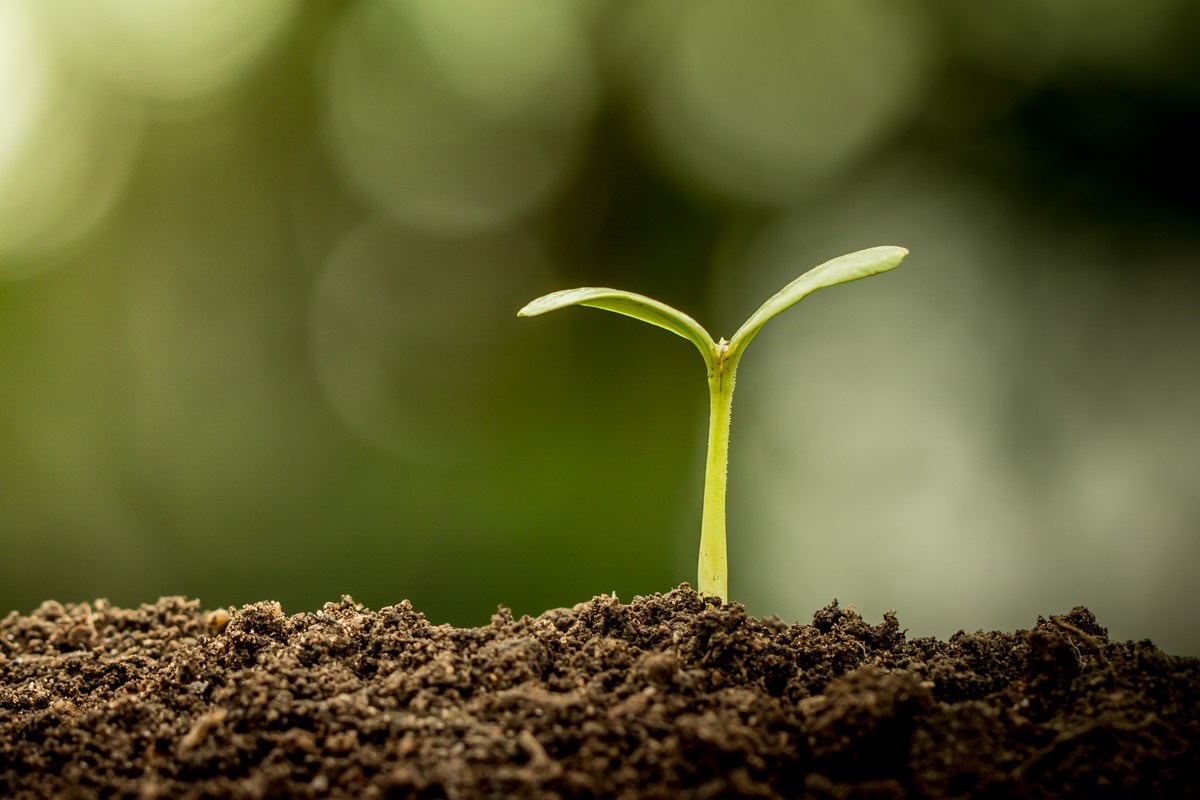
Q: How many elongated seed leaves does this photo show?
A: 2